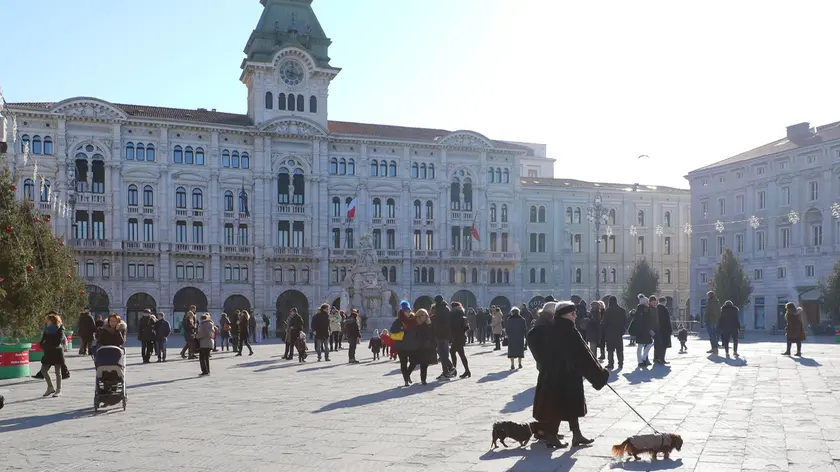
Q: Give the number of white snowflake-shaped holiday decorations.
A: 8